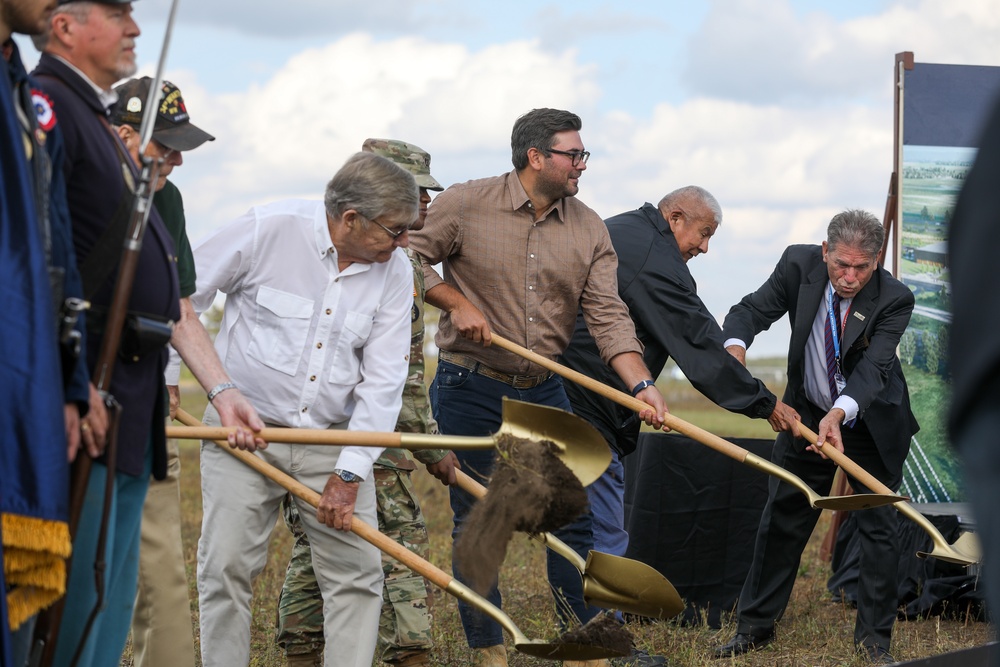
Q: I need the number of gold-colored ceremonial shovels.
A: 5